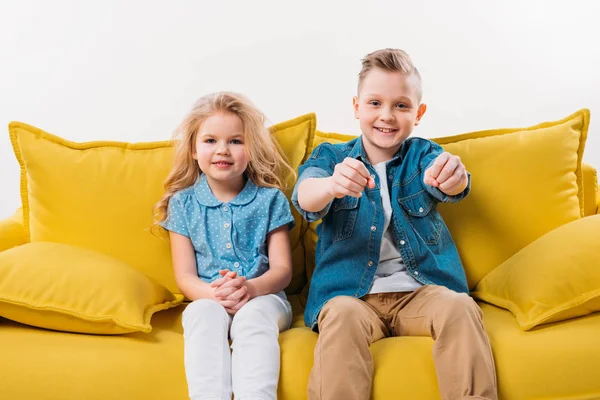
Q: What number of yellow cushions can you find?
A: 4